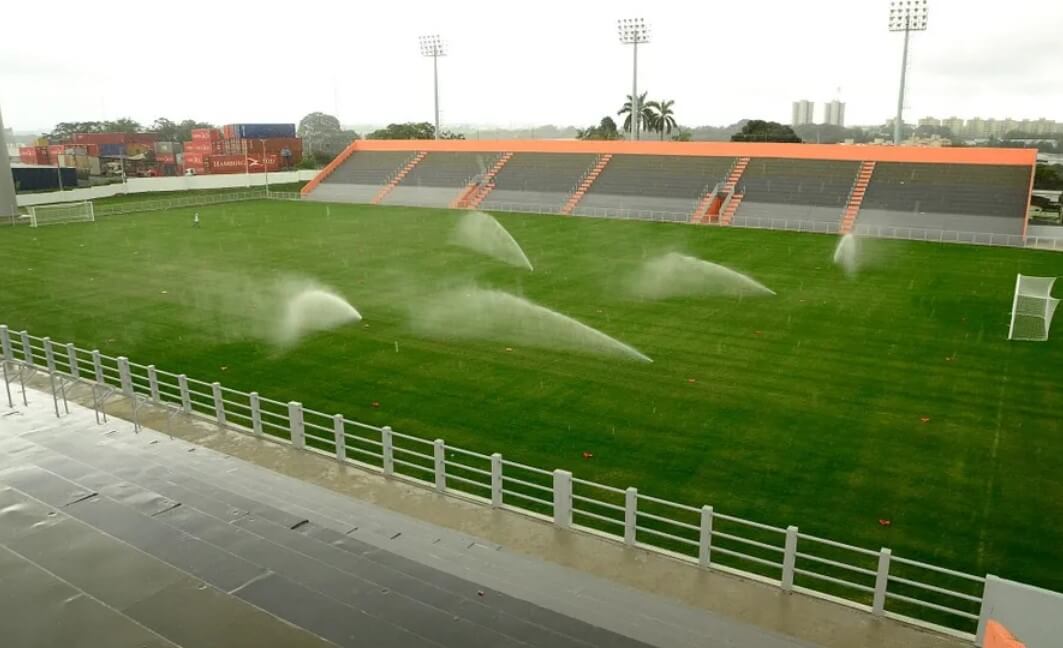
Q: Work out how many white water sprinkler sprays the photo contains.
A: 5